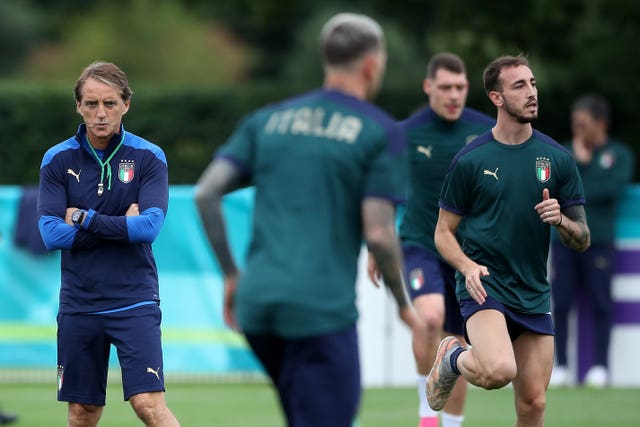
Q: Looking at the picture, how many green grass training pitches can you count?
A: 1